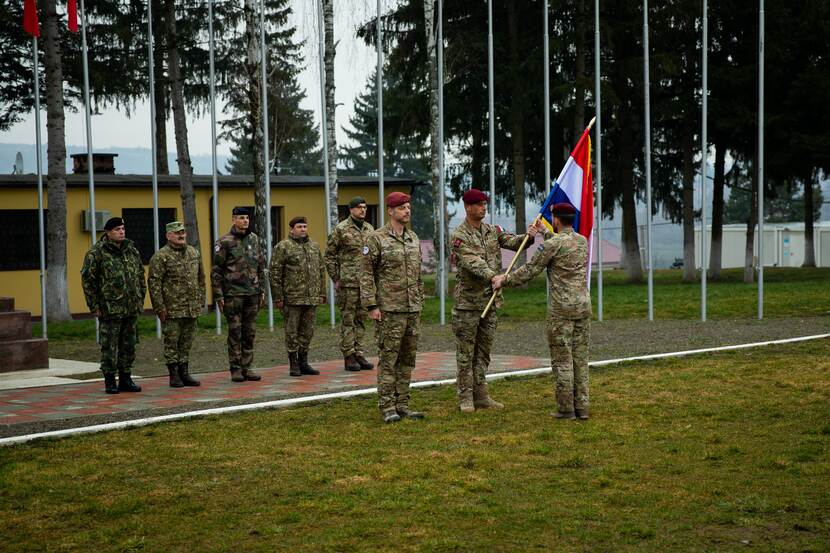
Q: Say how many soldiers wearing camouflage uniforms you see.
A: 8